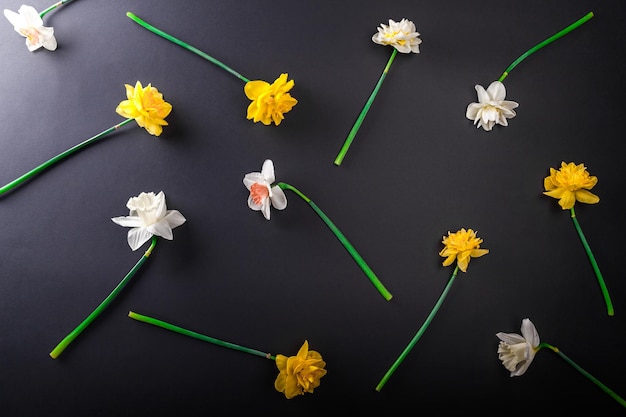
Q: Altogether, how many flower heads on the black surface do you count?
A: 11